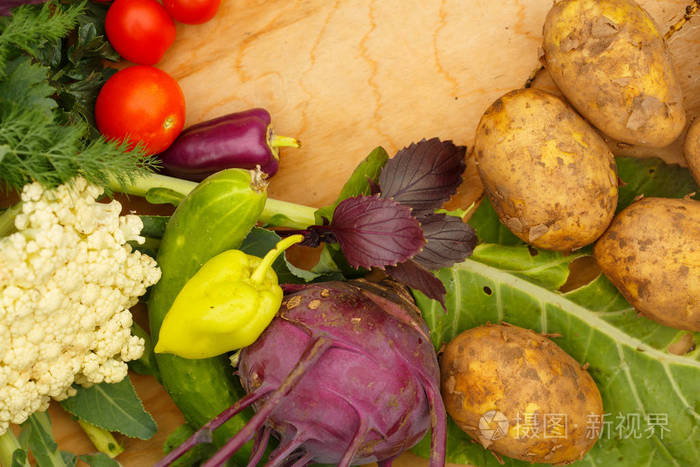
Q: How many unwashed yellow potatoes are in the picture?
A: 5